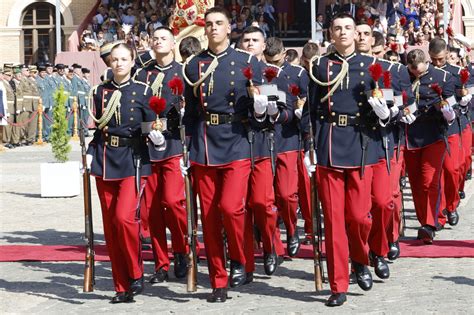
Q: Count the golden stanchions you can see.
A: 2